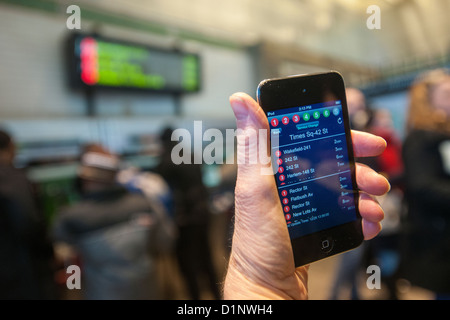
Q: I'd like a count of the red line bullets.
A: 11